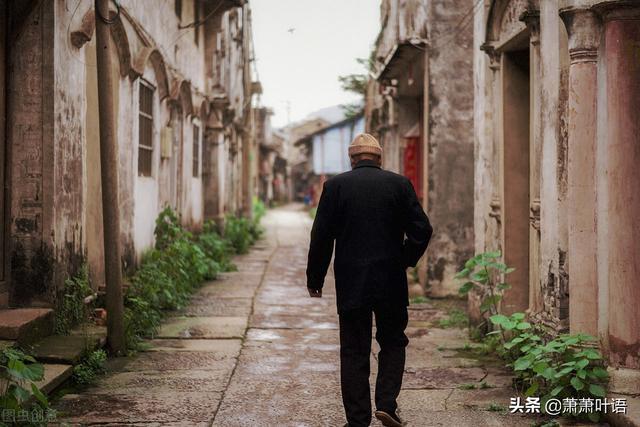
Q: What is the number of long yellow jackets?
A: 0